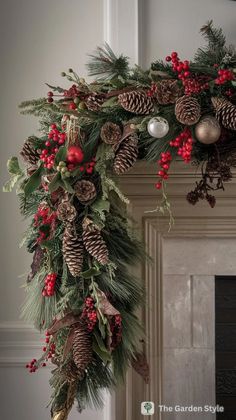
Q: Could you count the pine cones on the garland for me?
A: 13